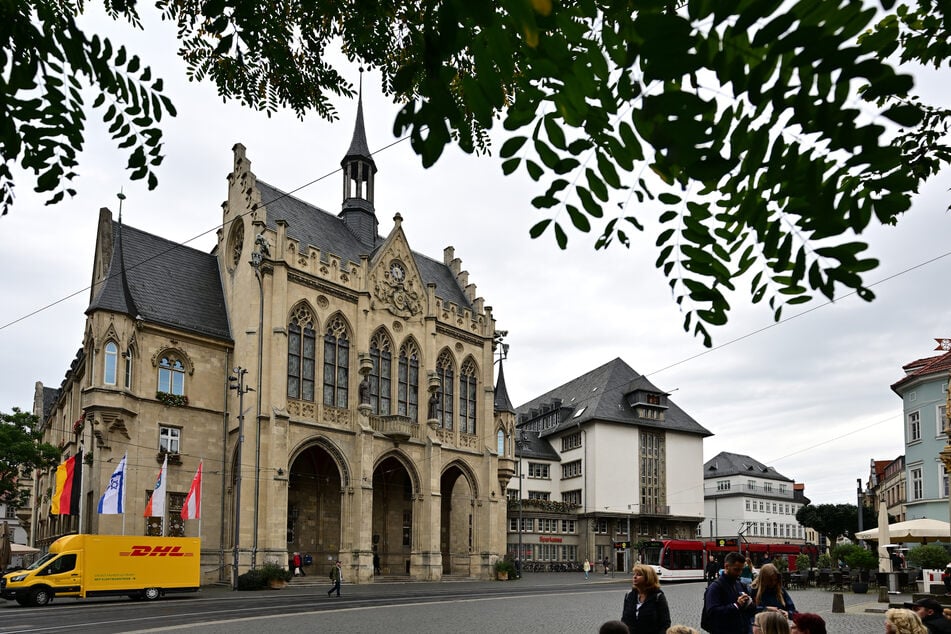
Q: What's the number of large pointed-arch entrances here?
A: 3